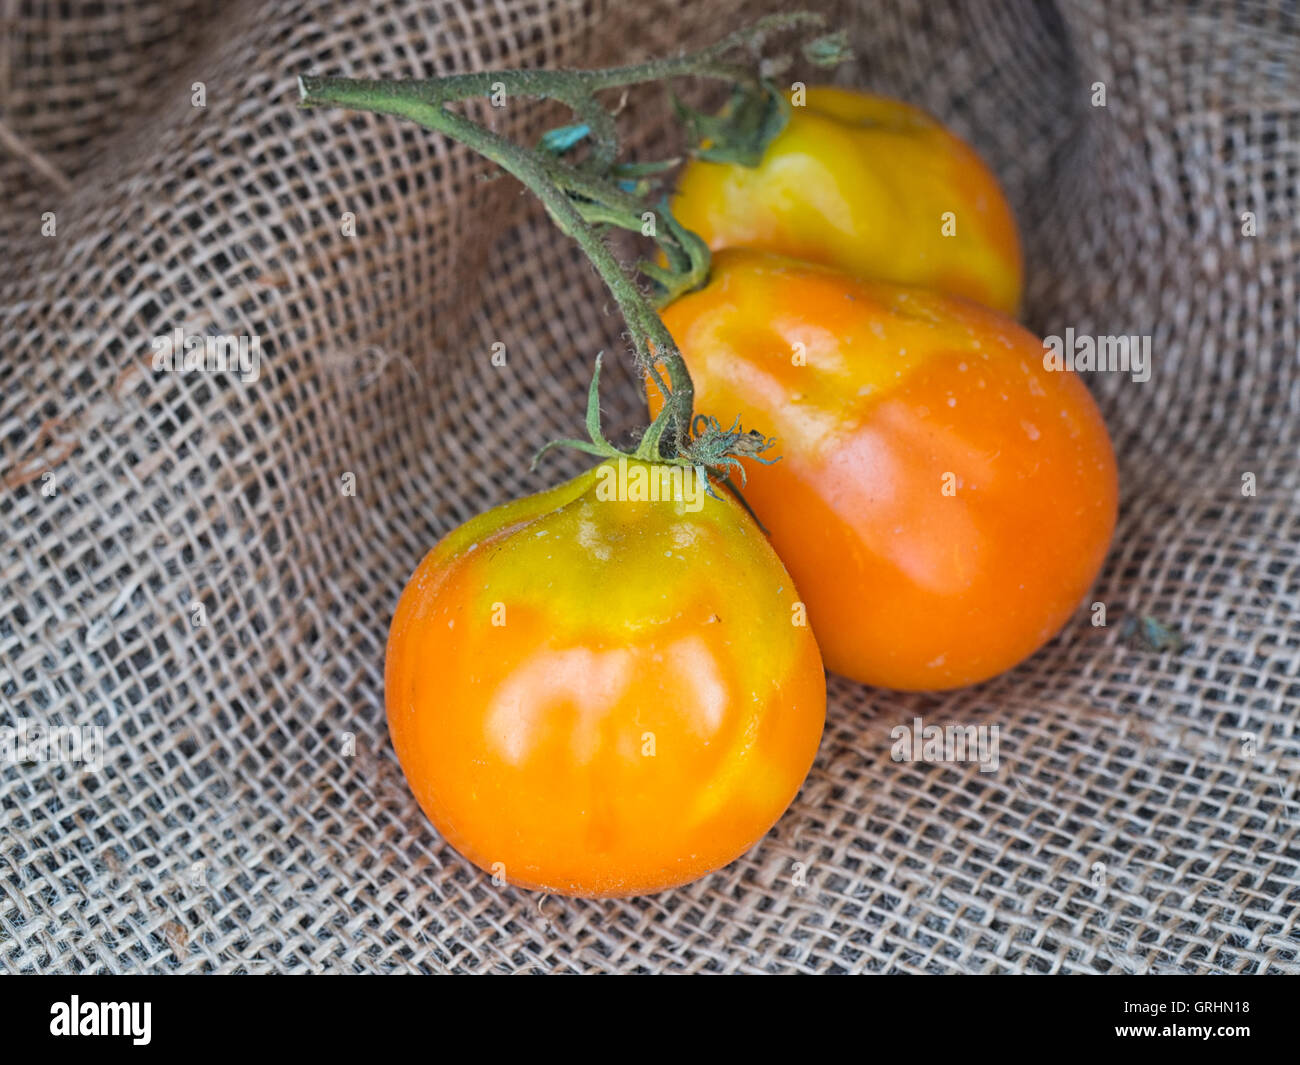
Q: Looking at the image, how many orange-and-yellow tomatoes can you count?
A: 3